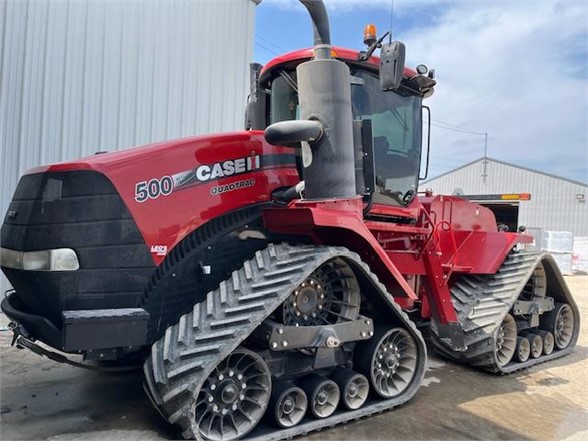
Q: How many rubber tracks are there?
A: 2